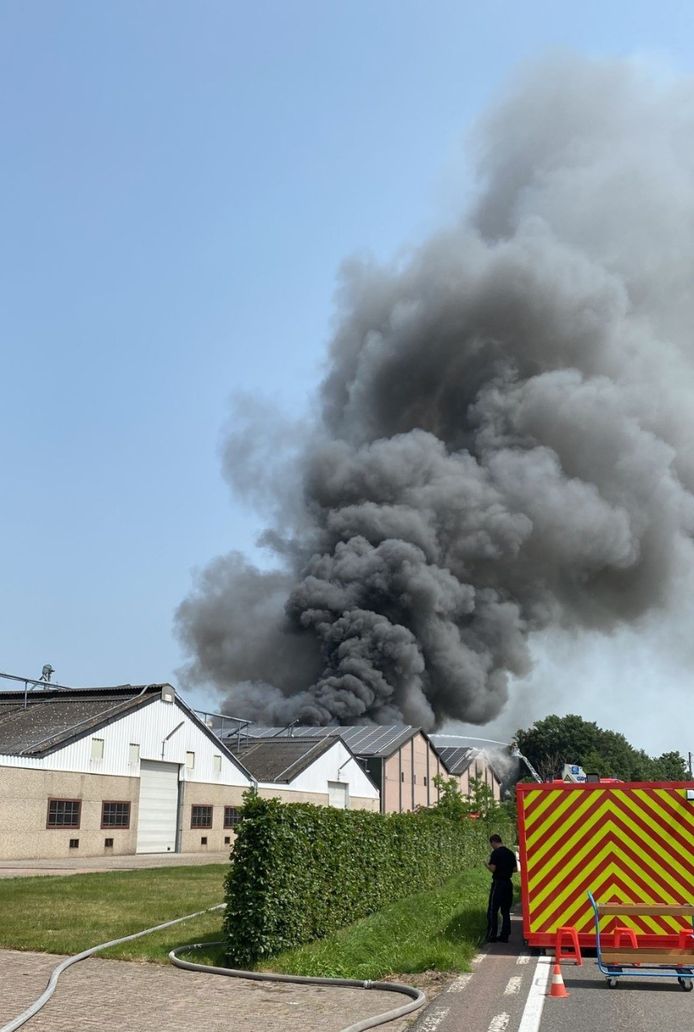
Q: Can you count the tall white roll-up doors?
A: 2